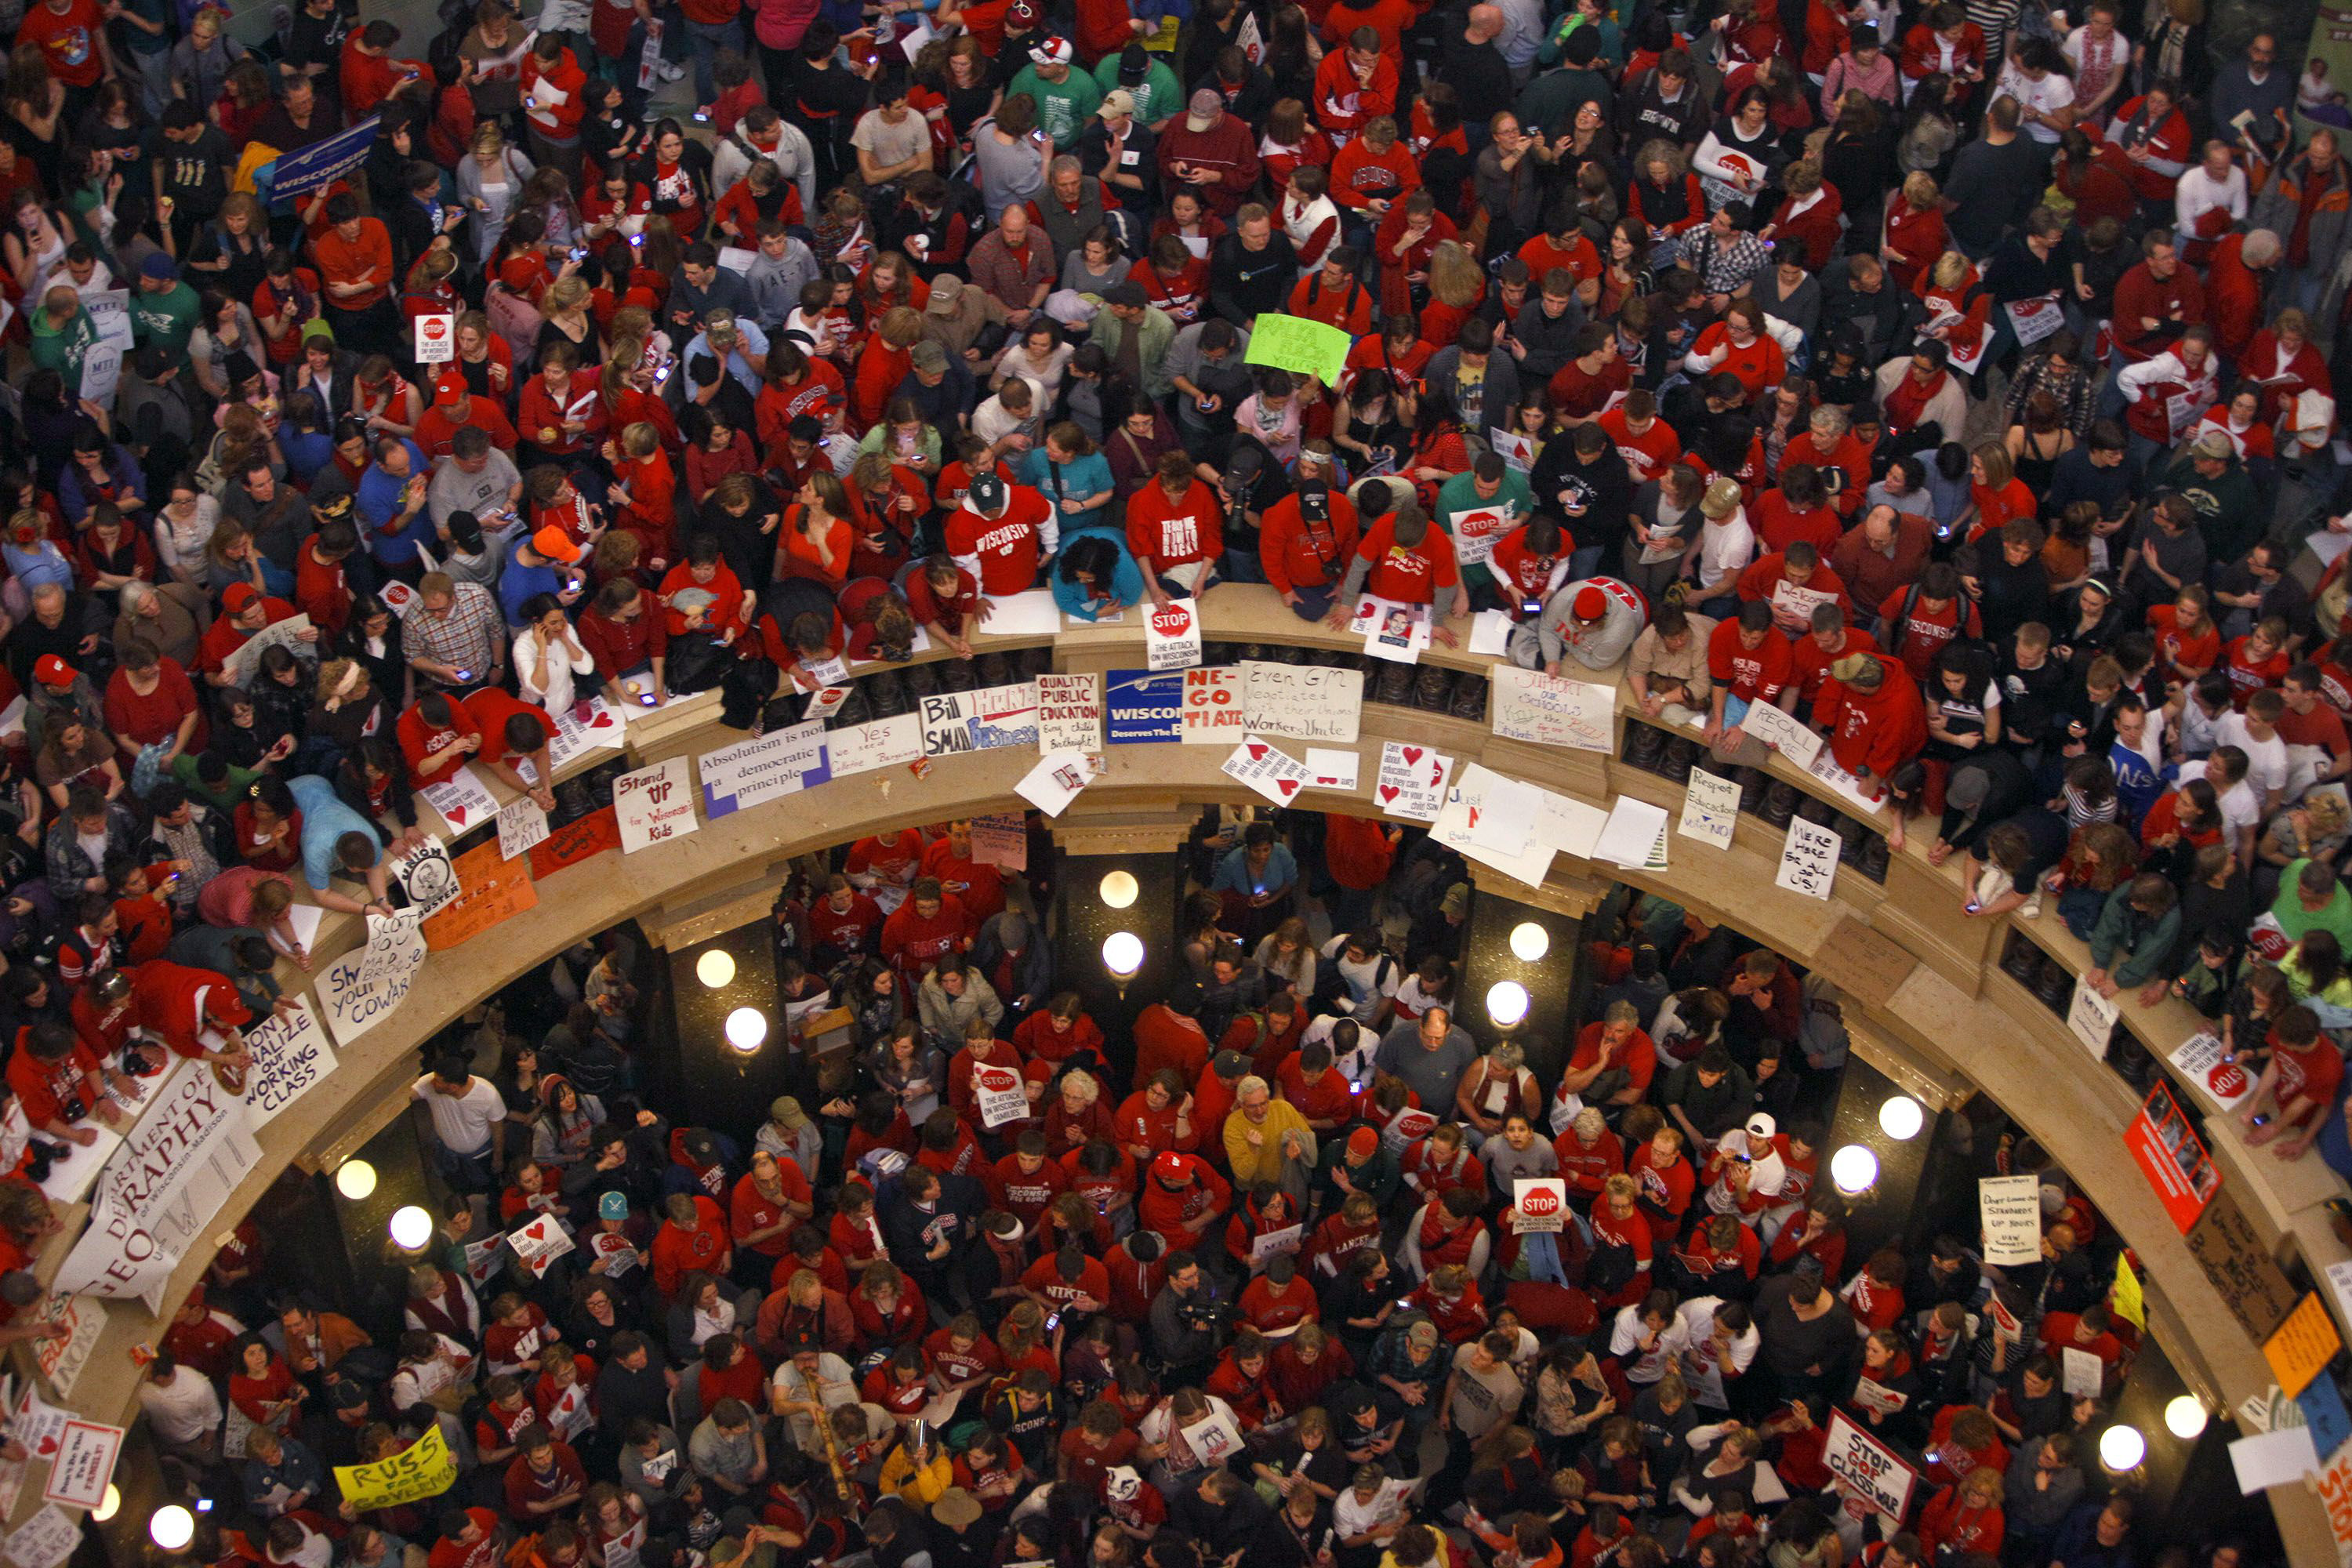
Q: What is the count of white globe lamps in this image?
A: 14